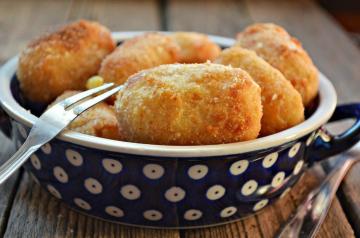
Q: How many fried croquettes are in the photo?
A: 7